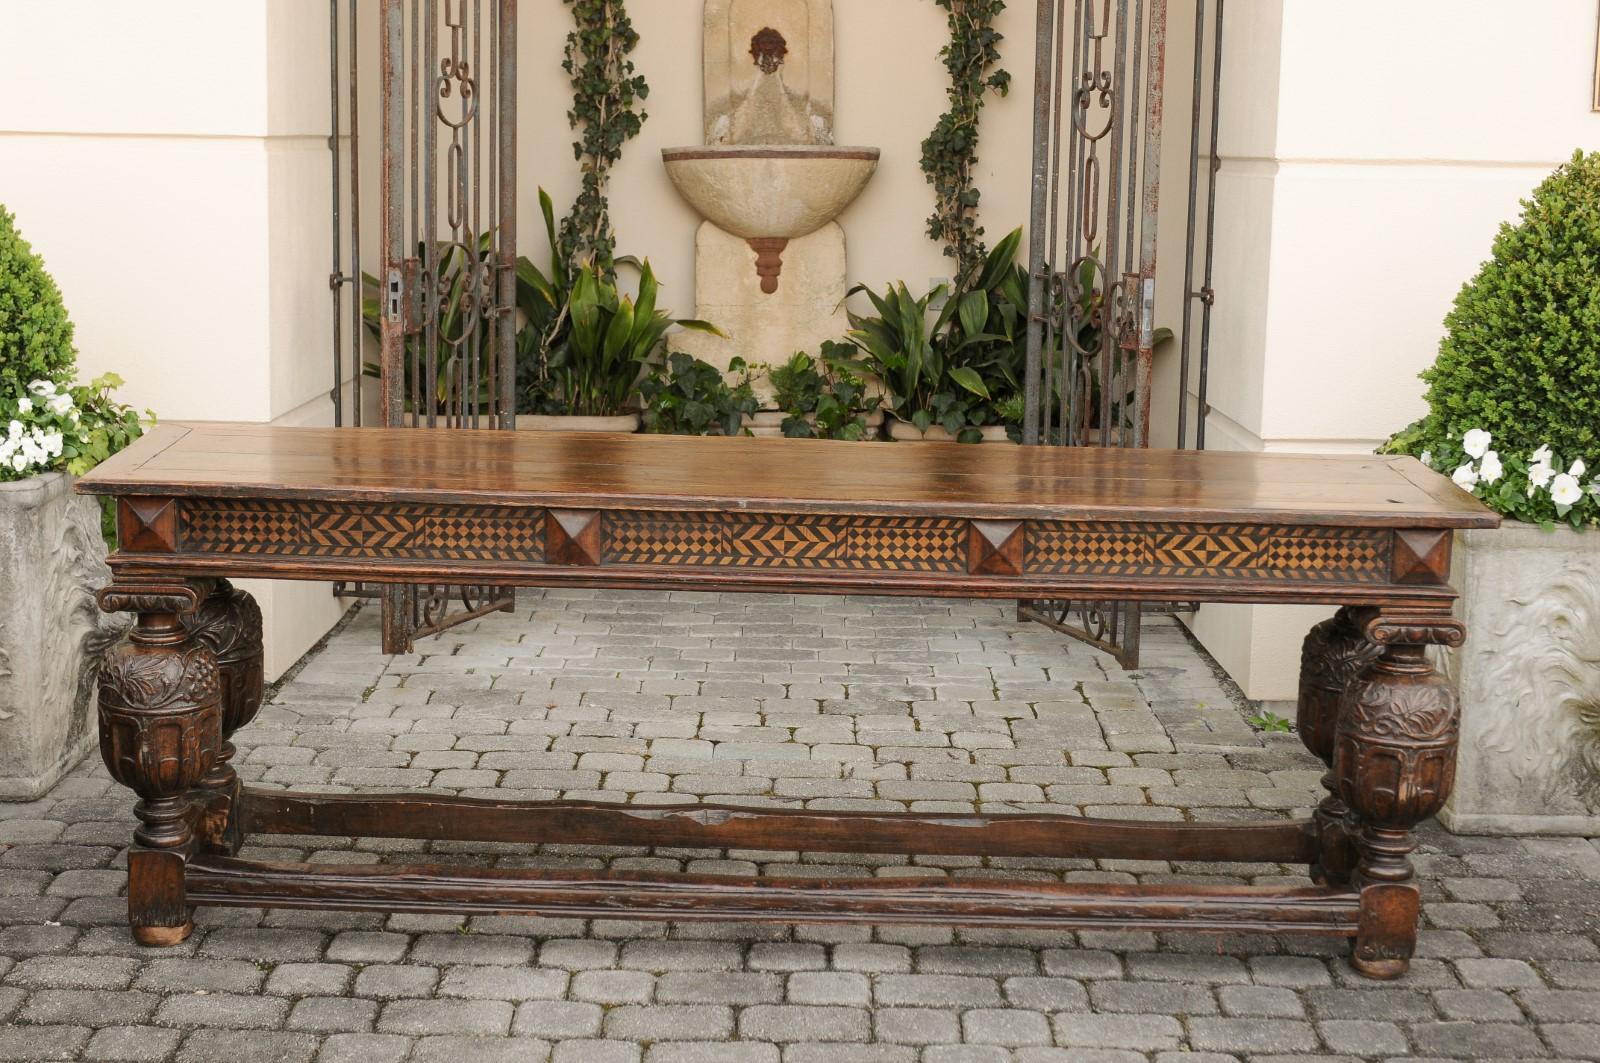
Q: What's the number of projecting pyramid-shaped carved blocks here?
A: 4